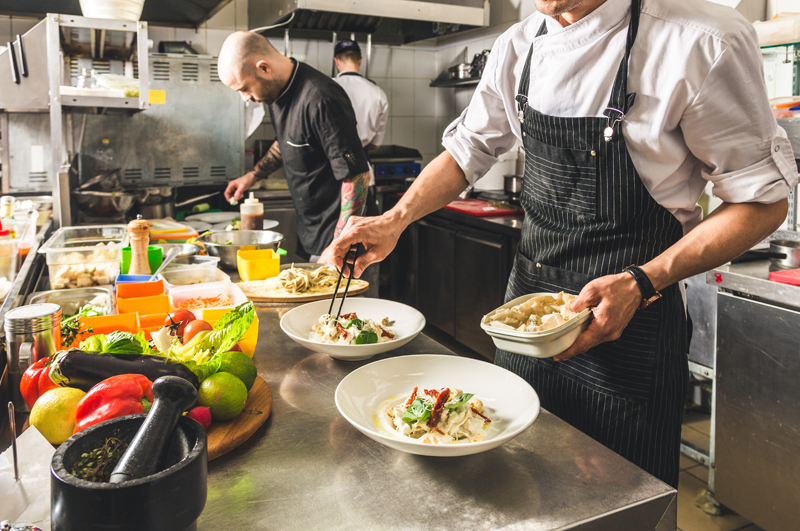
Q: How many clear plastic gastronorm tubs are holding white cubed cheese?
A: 1